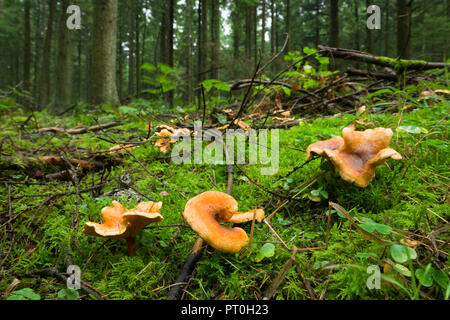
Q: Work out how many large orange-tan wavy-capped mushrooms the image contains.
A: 3